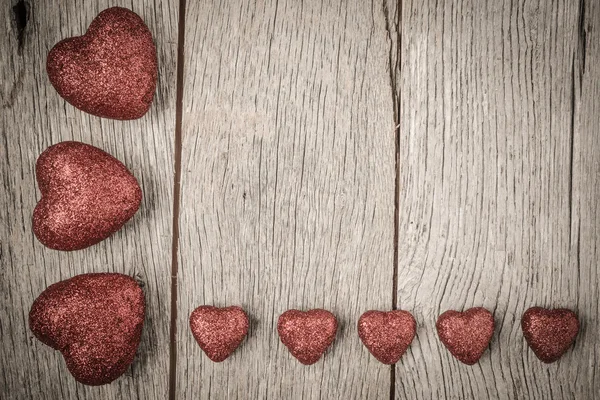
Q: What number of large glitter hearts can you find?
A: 3